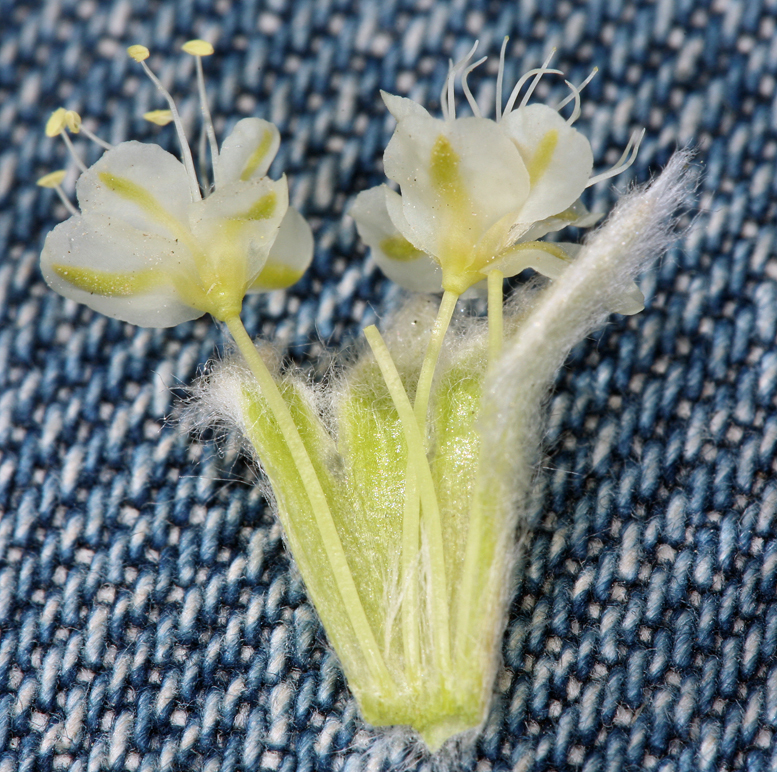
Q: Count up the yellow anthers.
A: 6